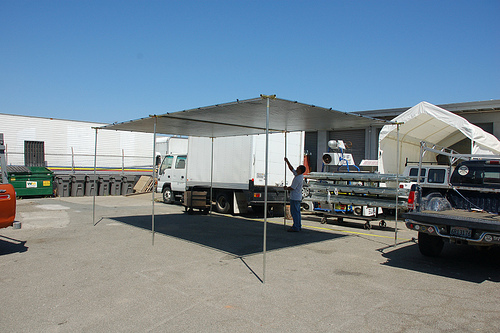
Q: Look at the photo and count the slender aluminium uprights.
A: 6